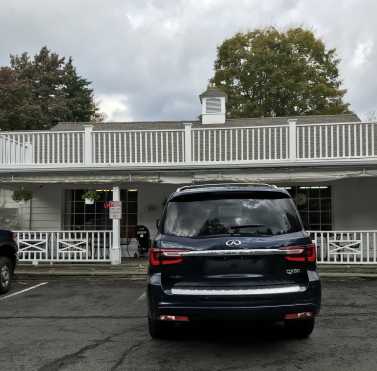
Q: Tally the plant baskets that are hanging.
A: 2